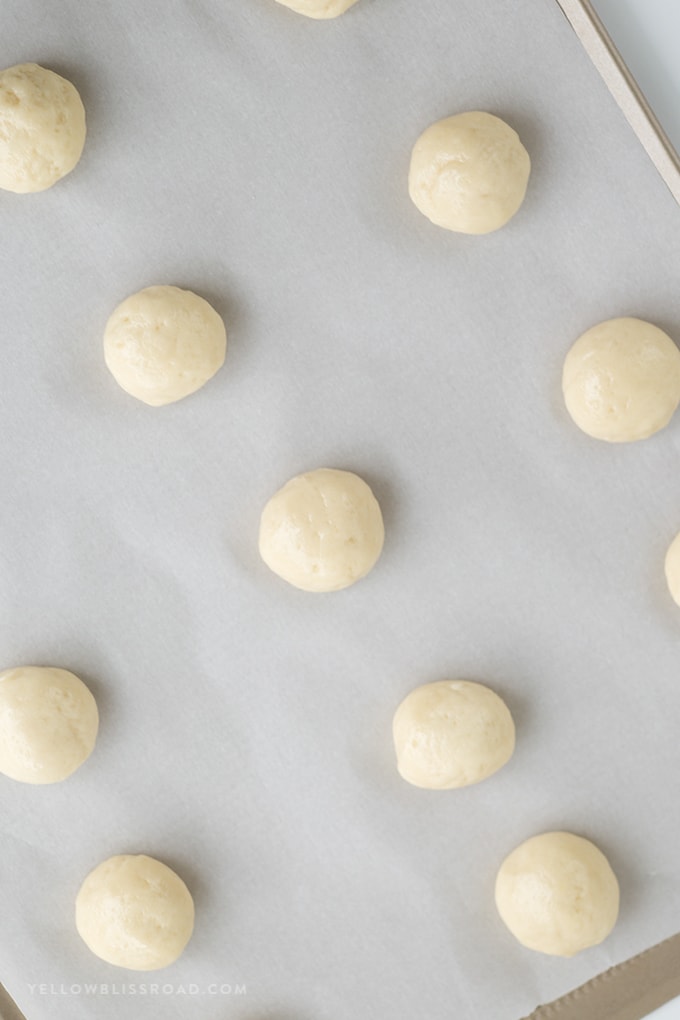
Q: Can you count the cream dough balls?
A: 11